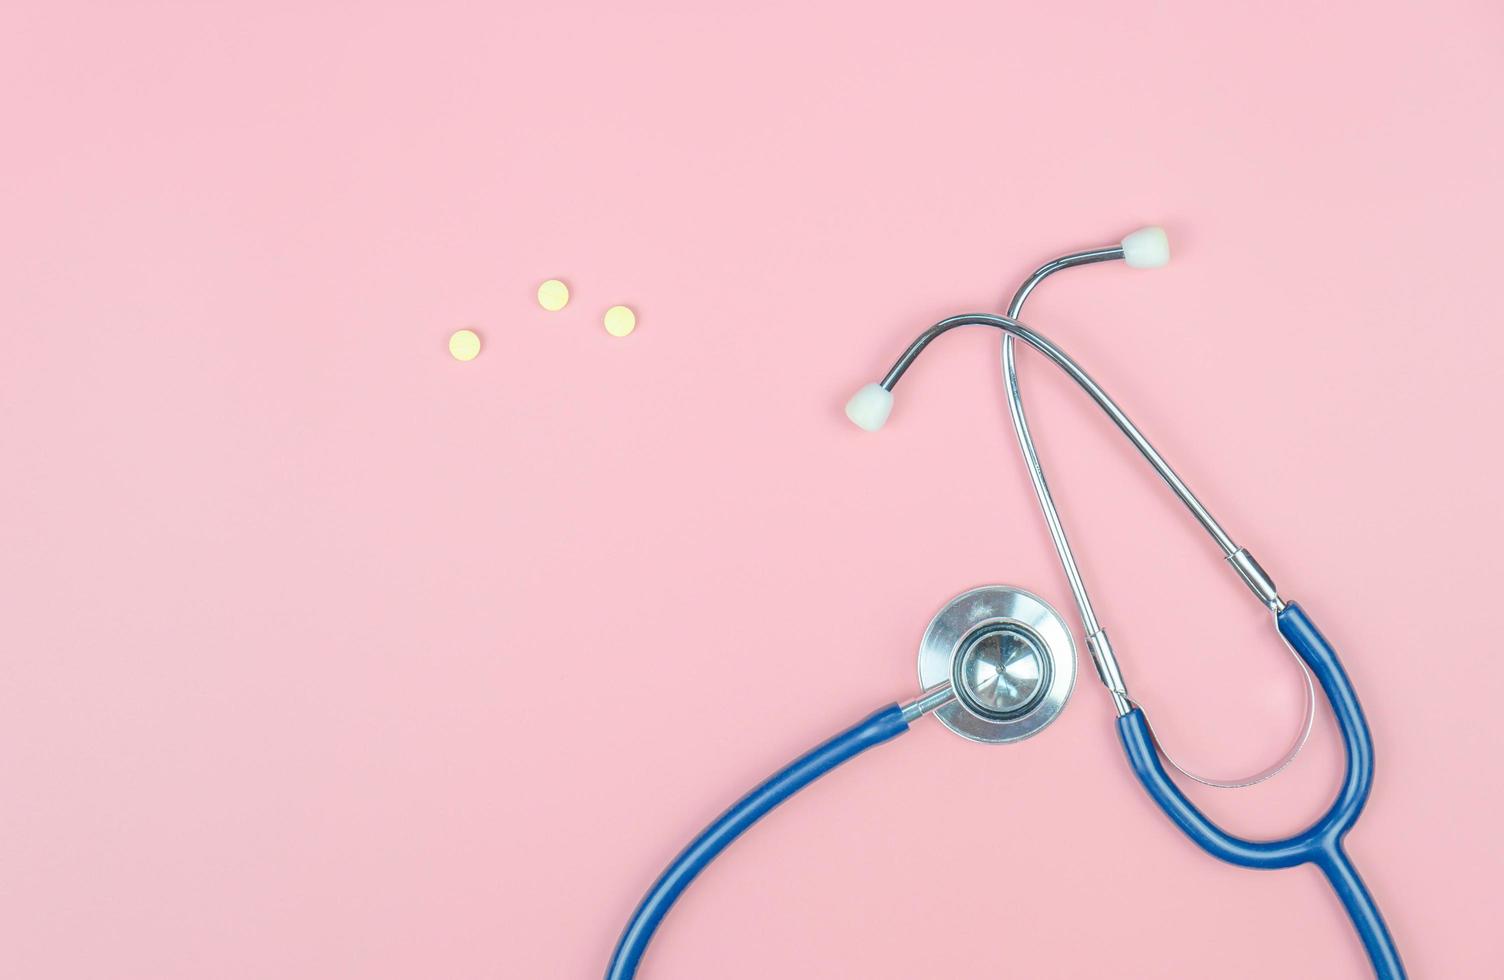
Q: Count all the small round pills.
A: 3